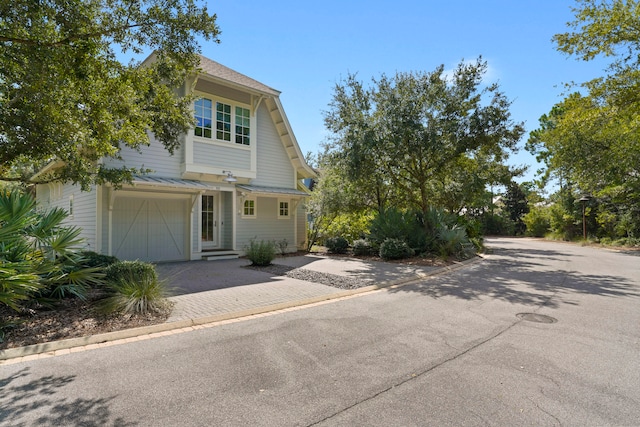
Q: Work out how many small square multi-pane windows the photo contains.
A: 2